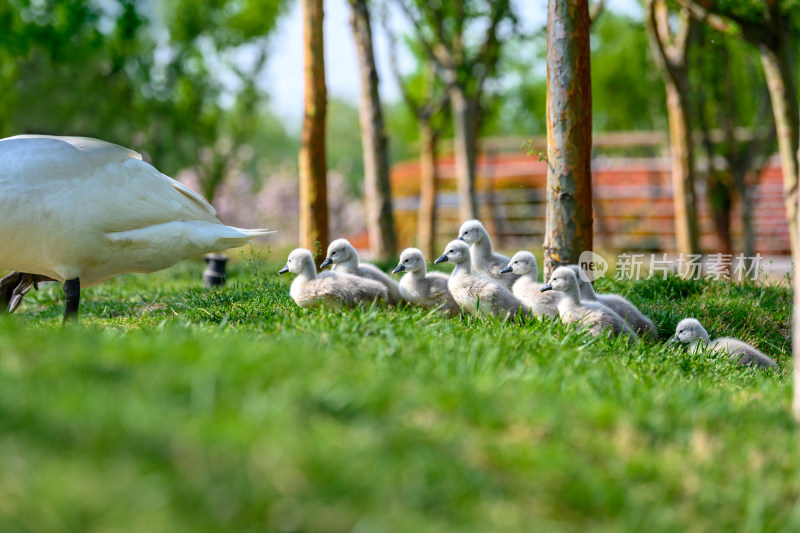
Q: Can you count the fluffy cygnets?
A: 9